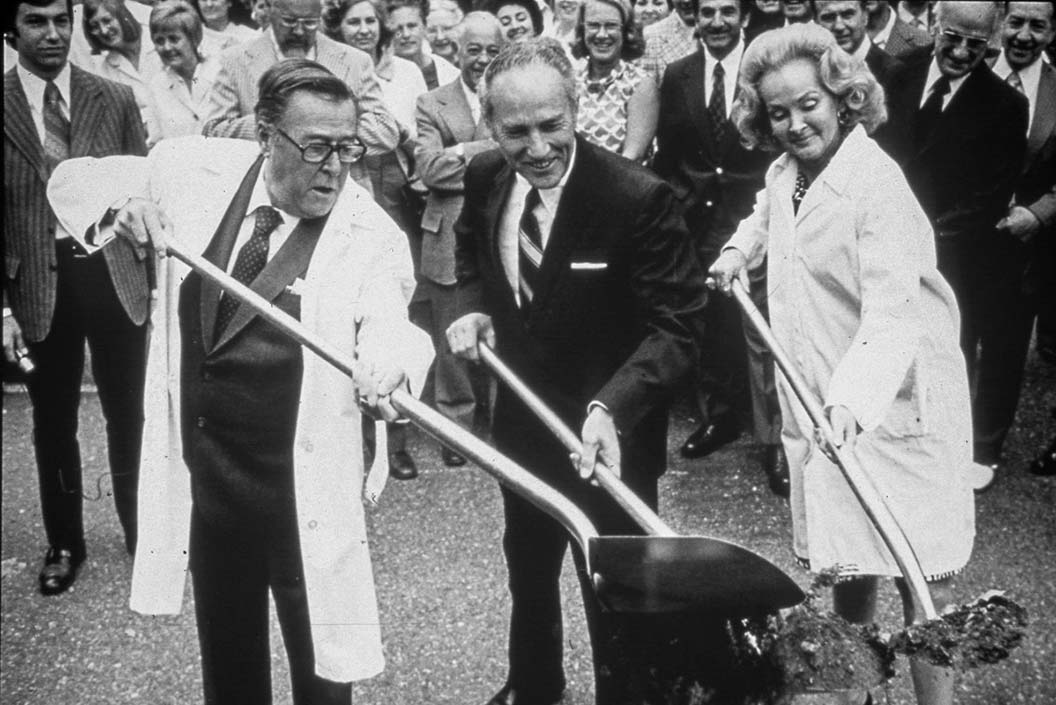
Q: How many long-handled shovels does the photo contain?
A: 3